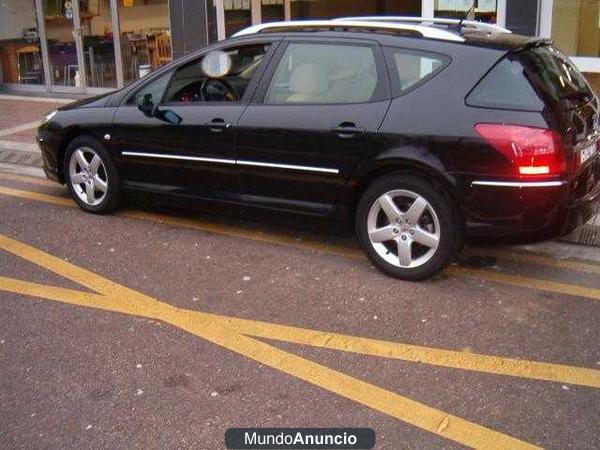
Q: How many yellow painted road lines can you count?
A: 4